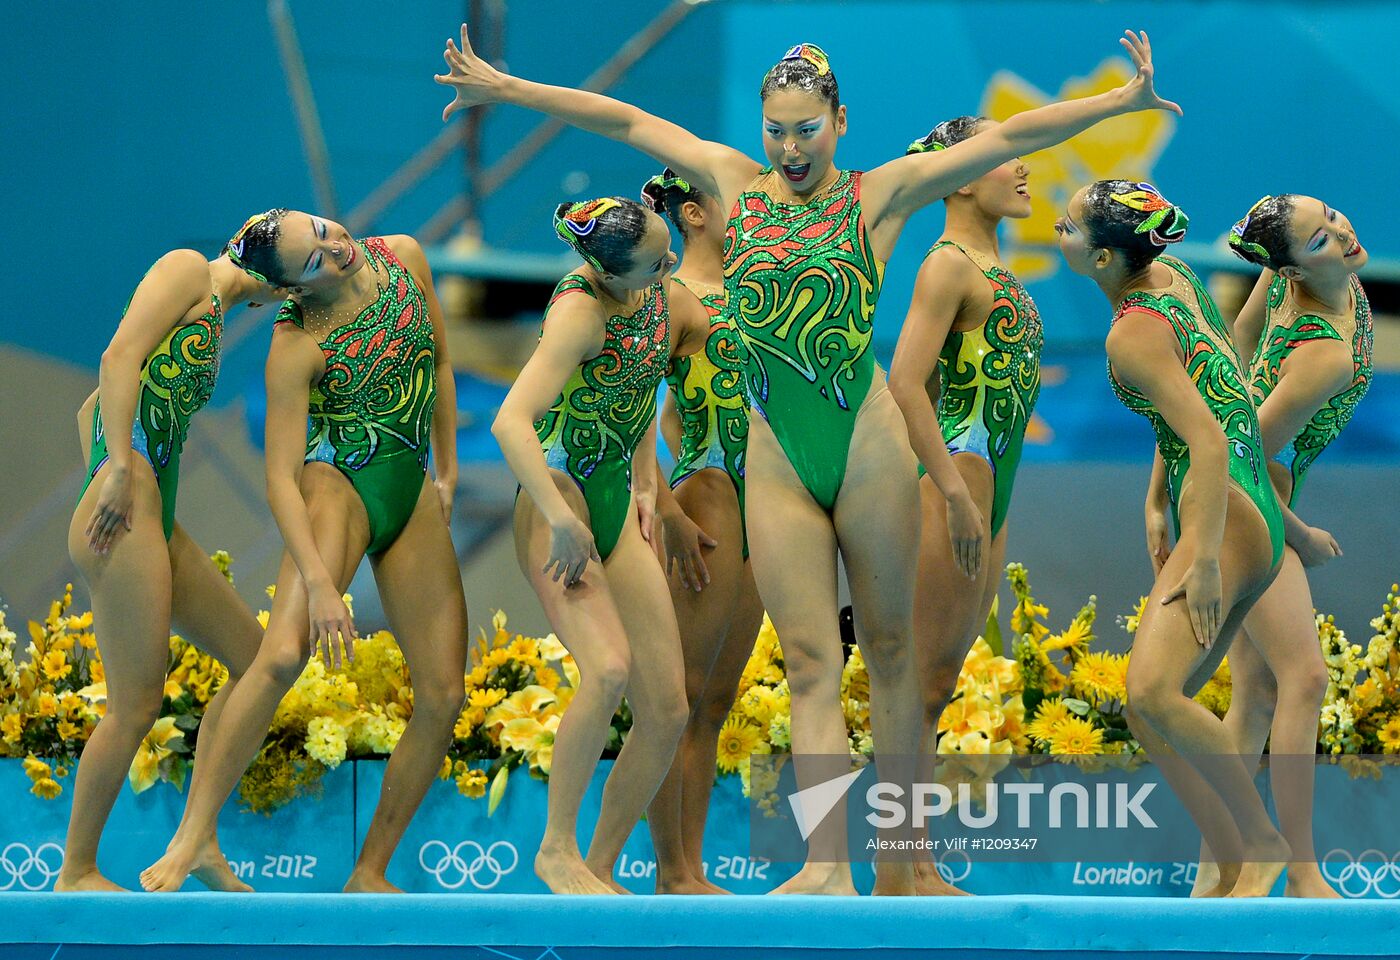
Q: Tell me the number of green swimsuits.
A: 8